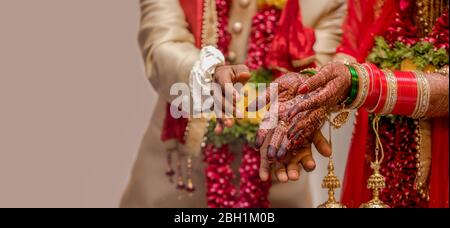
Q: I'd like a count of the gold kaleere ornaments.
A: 2